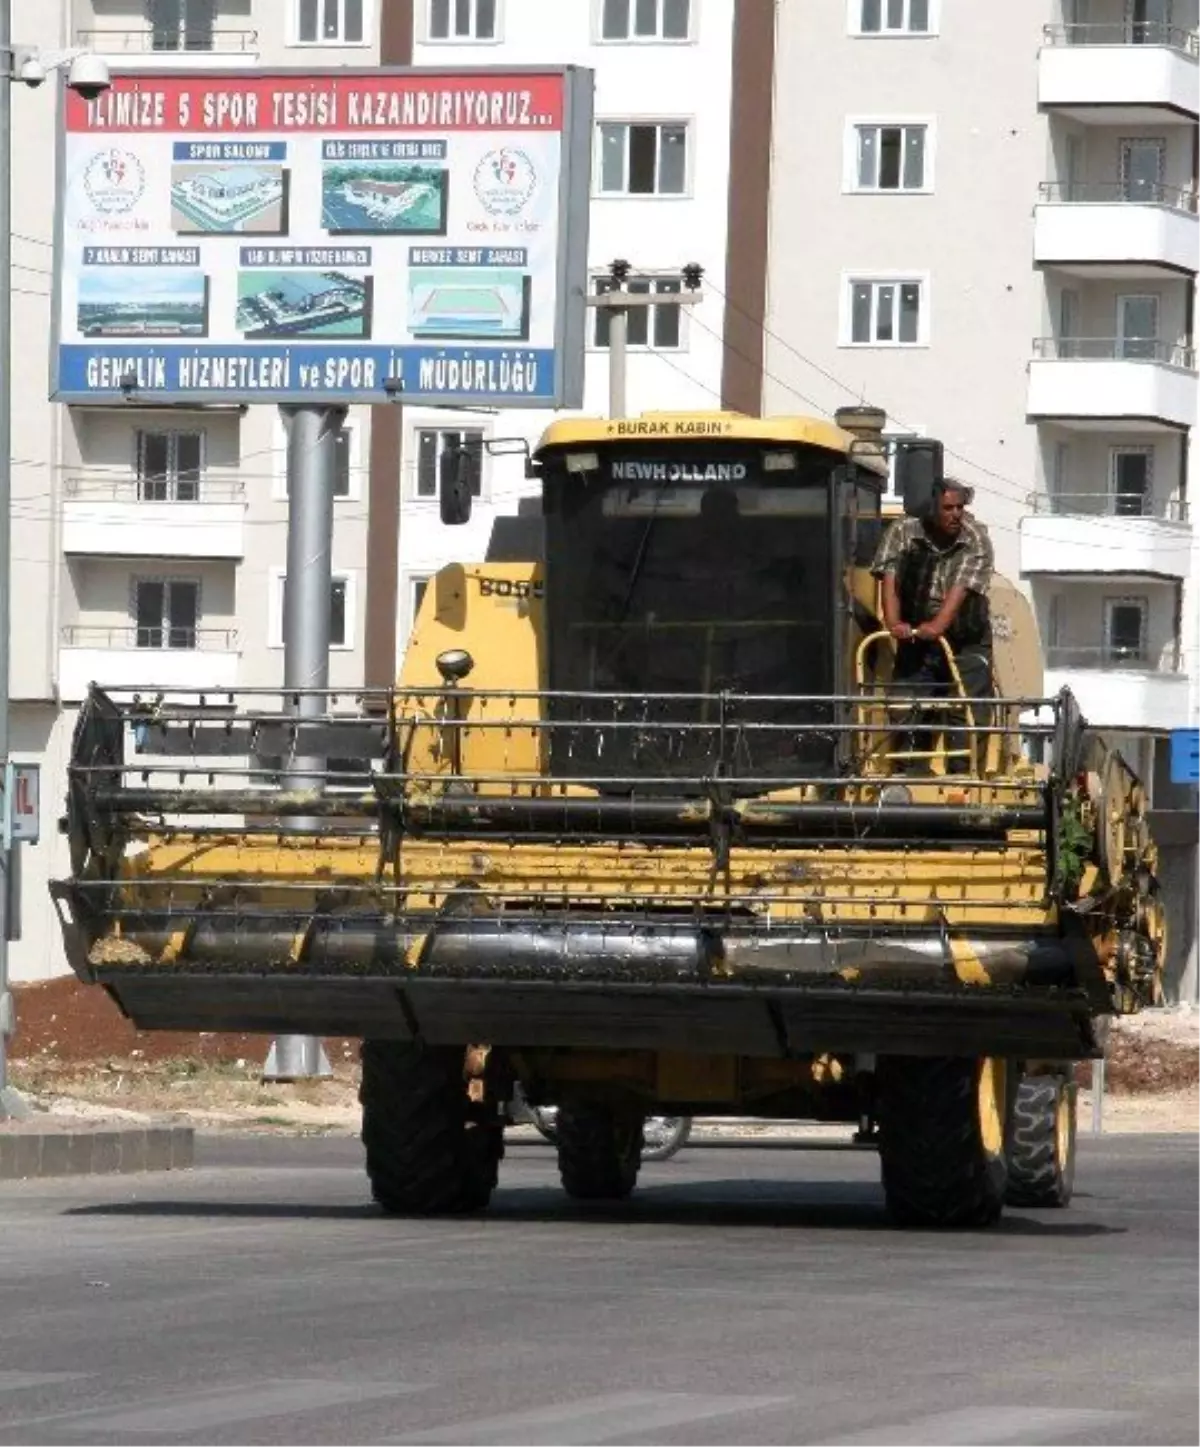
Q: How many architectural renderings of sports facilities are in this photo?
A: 5